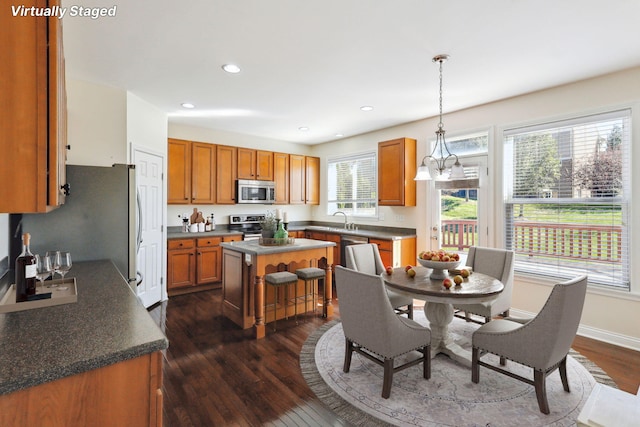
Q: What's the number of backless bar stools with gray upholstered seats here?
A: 2